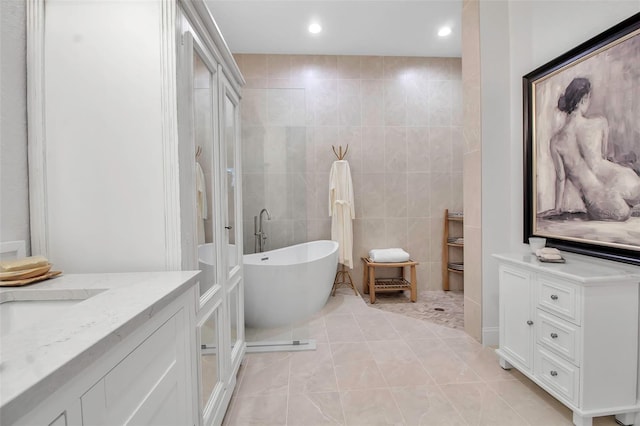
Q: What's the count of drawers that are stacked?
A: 3